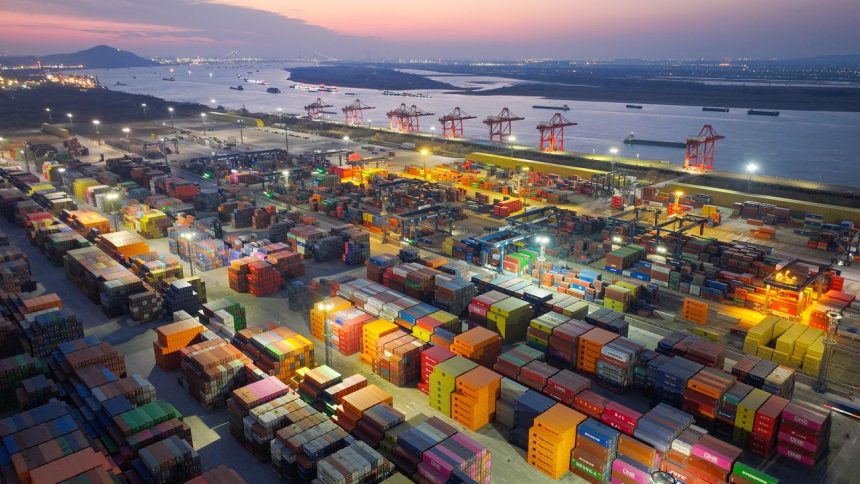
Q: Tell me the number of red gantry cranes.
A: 8